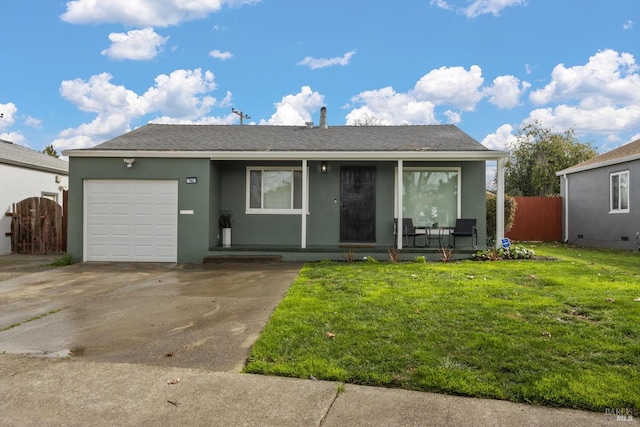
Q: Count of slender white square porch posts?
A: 3